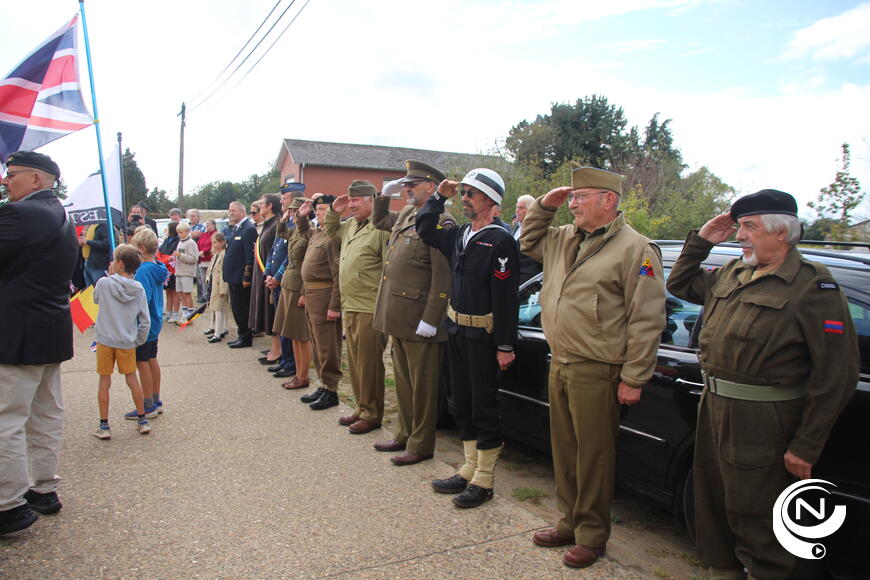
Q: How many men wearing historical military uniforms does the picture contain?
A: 6